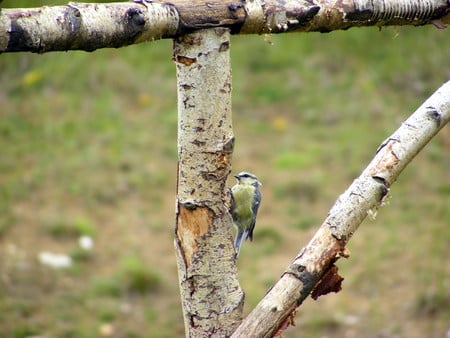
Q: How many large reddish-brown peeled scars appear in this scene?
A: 1